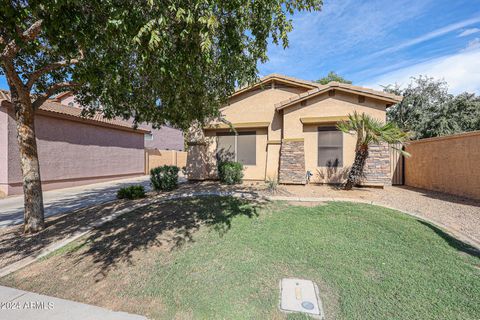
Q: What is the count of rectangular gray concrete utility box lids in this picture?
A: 1